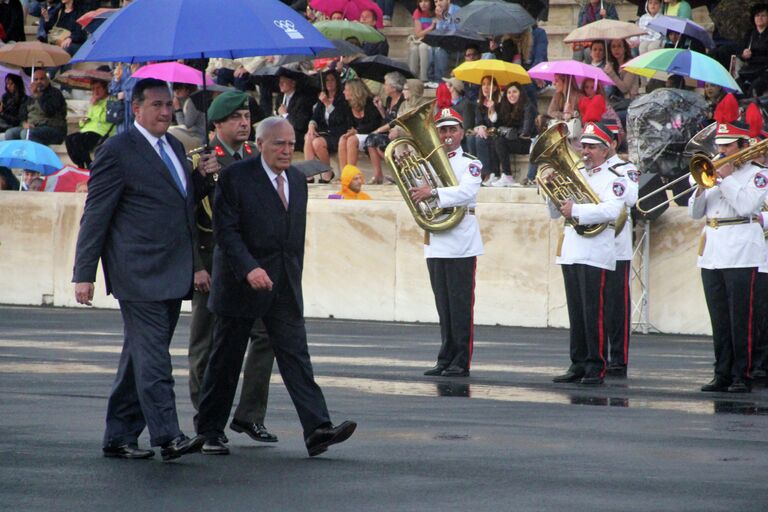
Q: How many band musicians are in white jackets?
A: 5